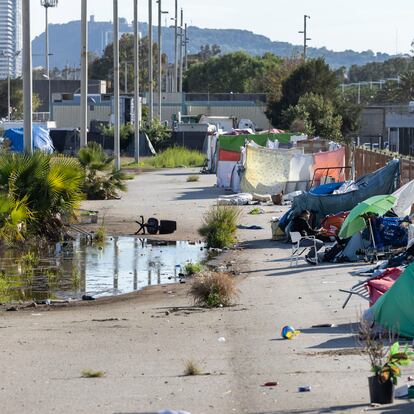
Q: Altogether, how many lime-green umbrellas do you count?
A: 1